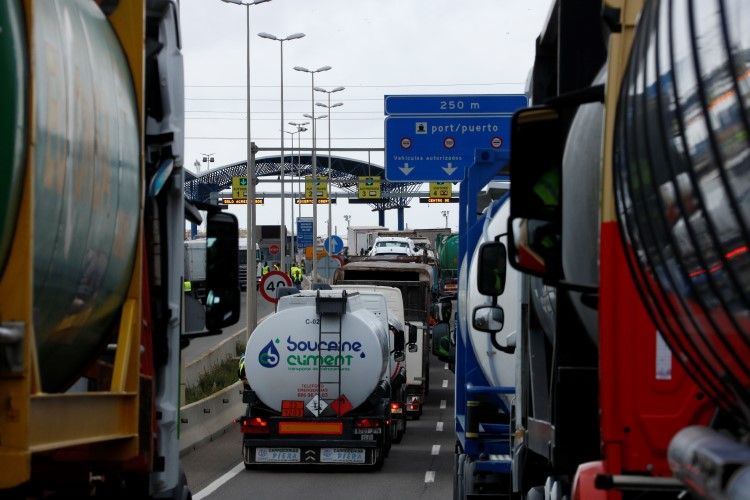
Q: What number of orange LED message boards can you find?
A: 3